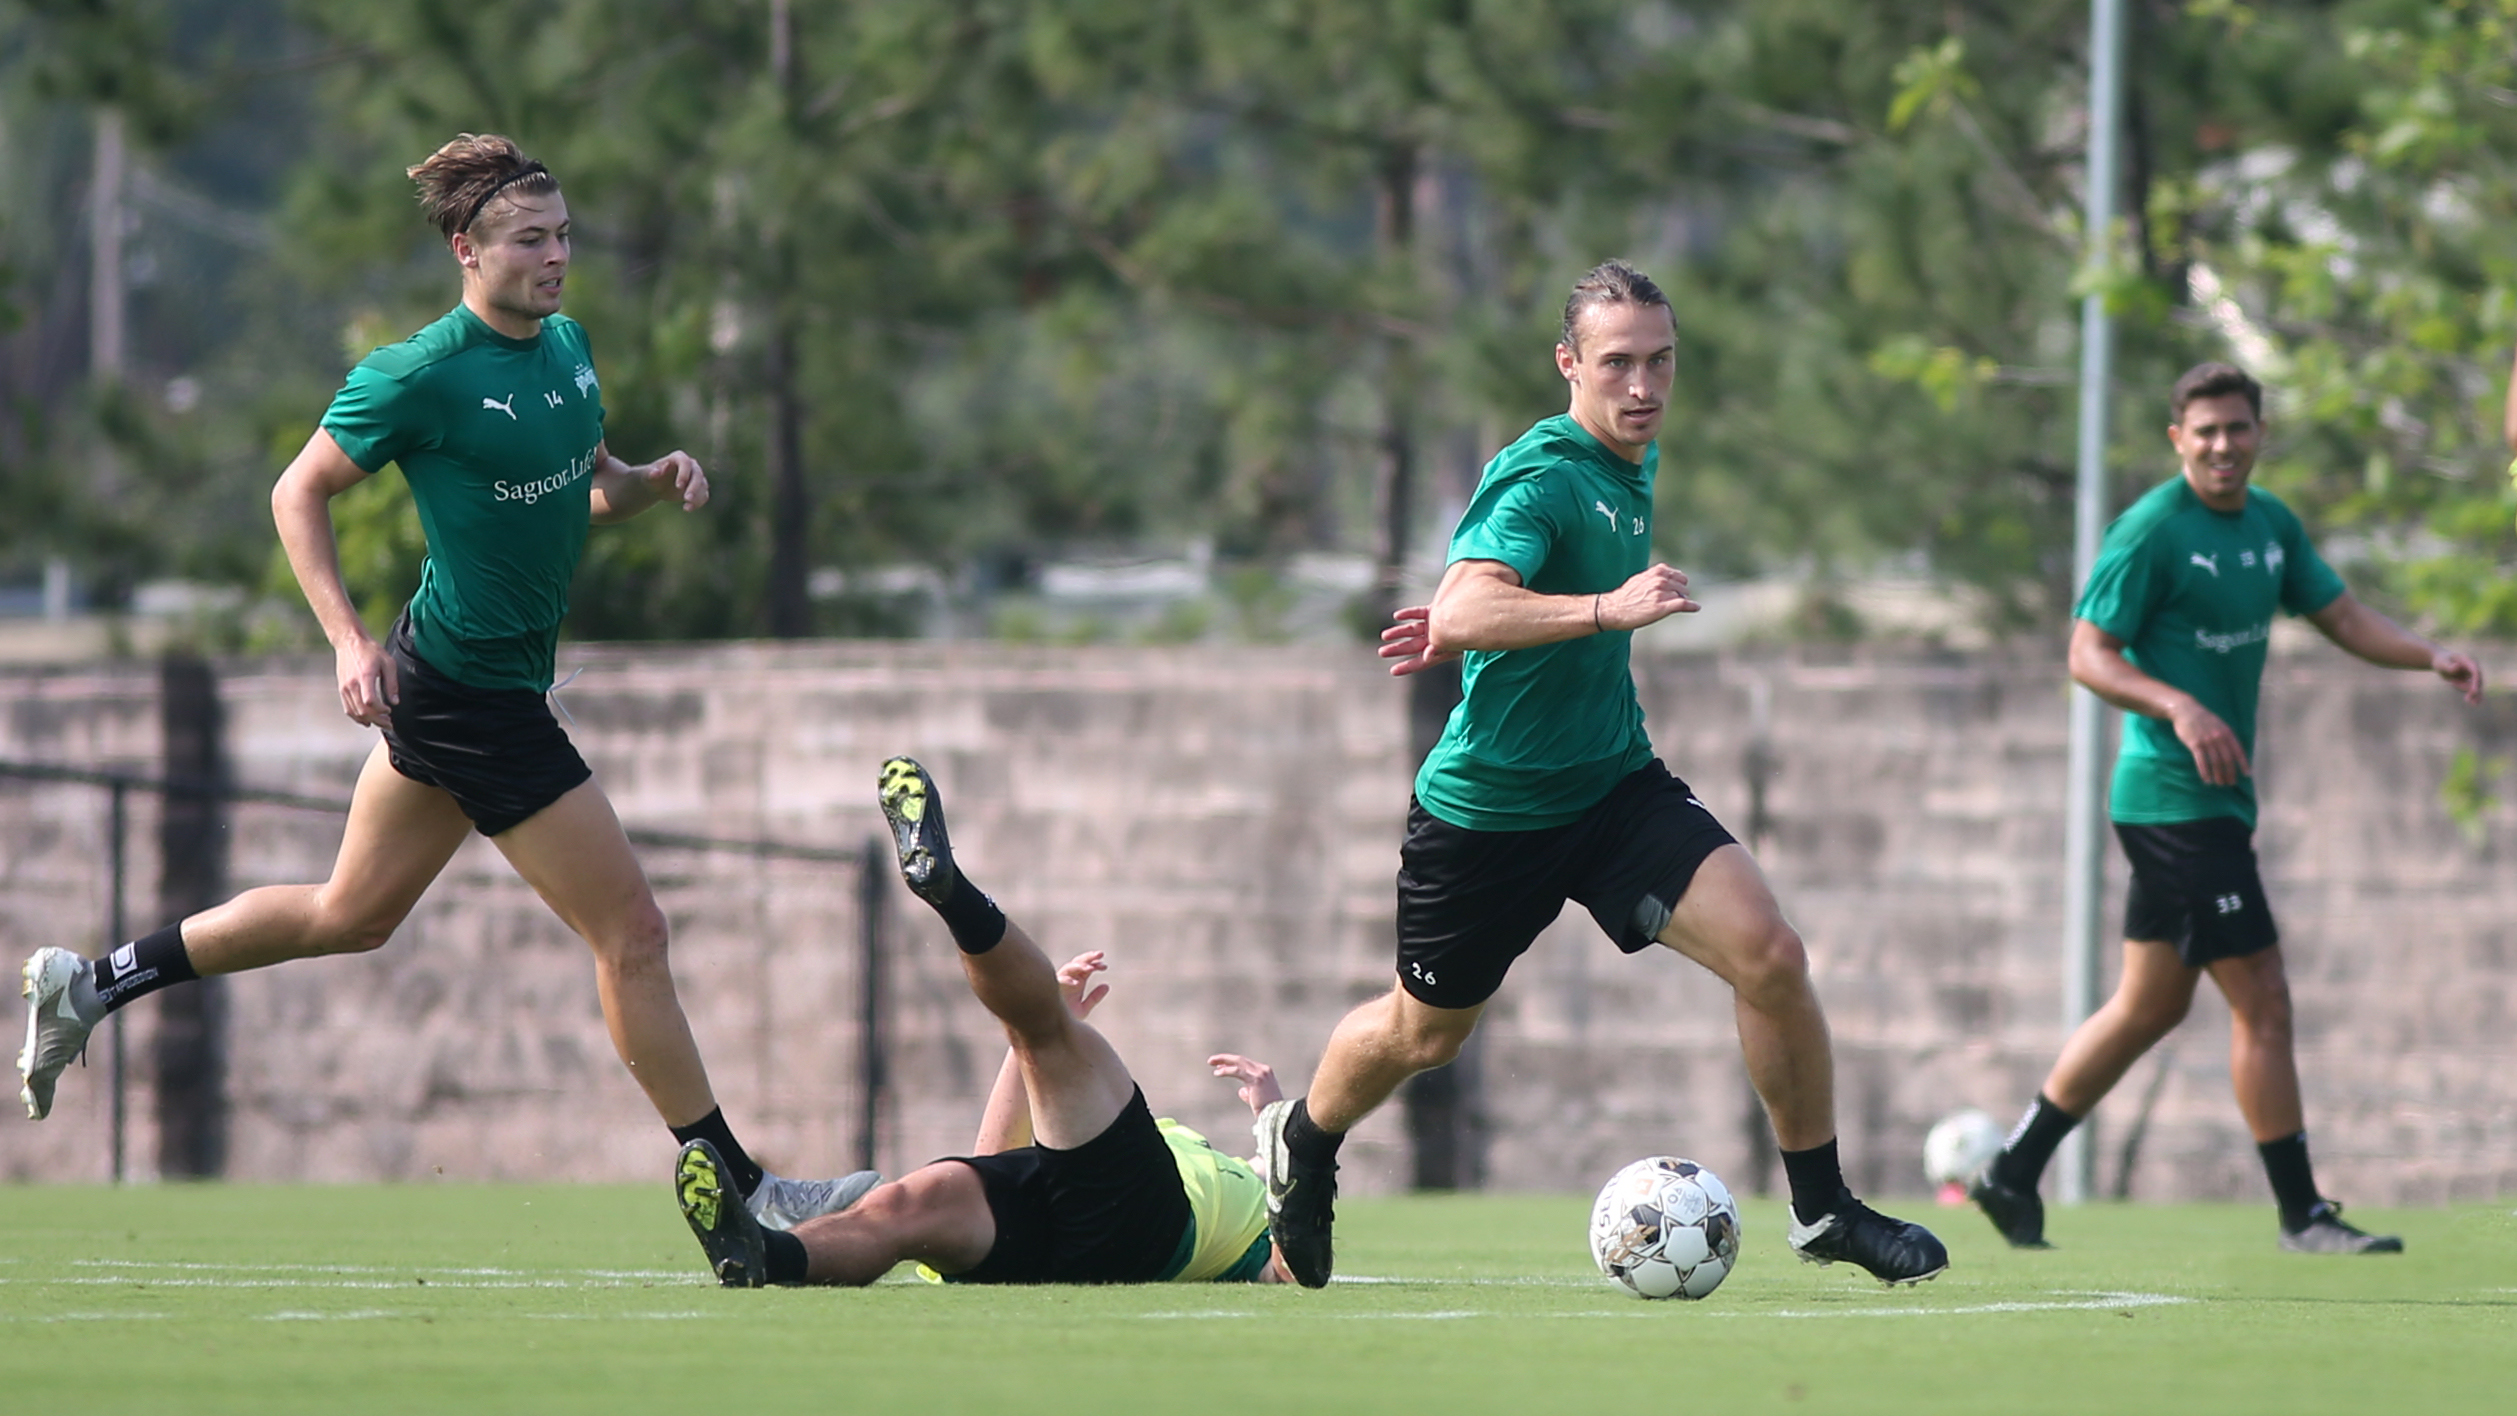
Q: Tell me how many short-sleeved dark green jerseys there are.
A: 3